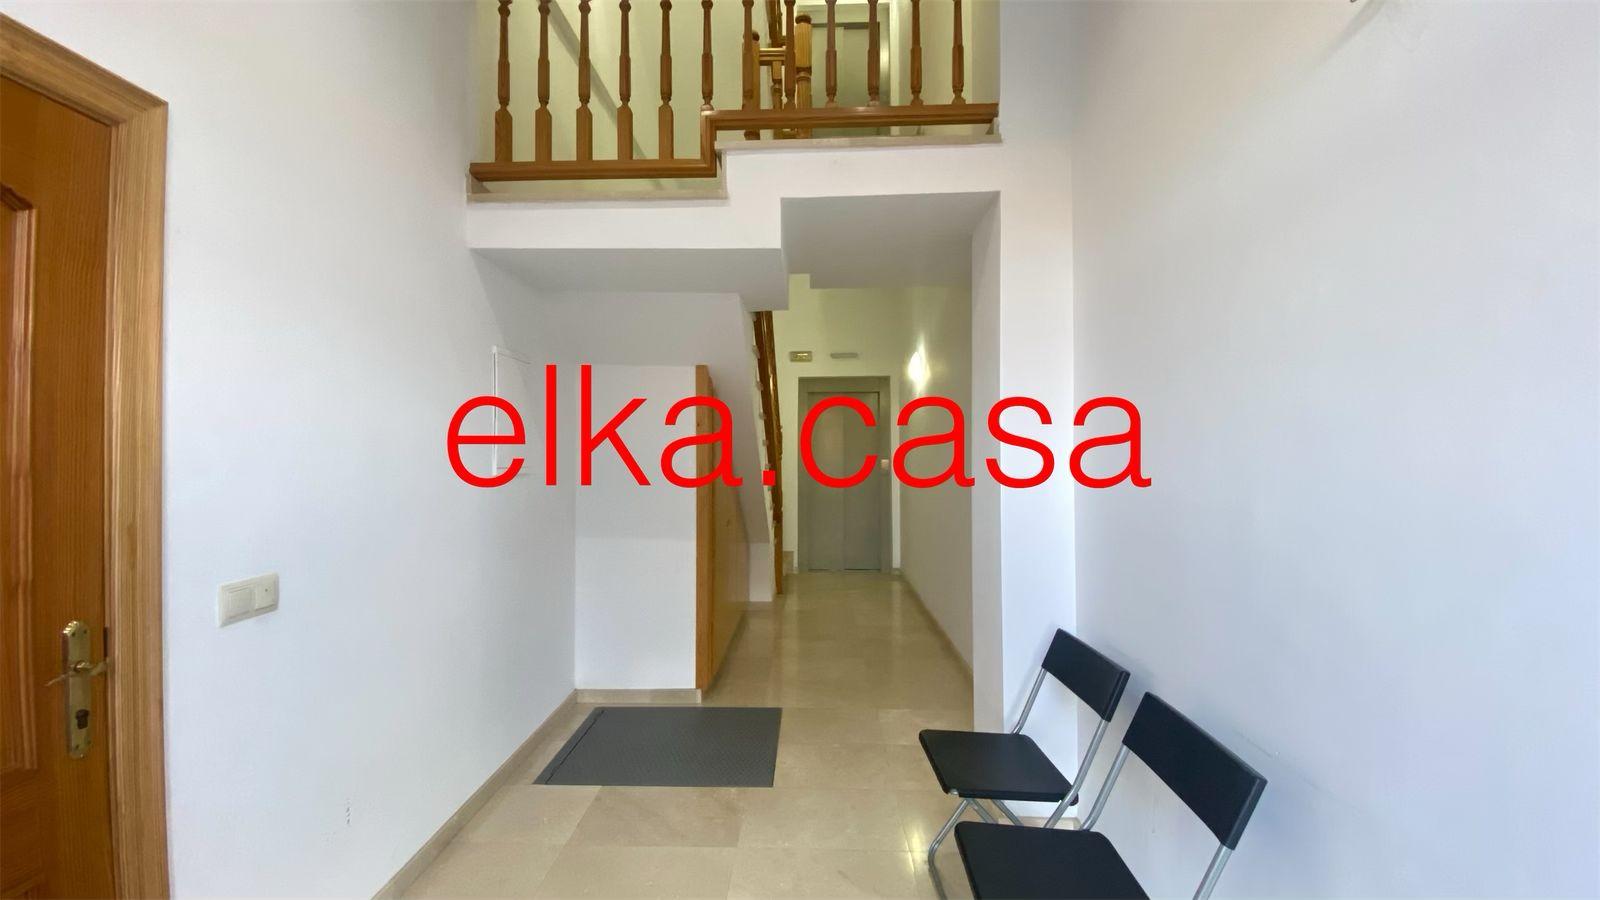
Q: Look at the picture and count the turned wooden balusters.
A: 12